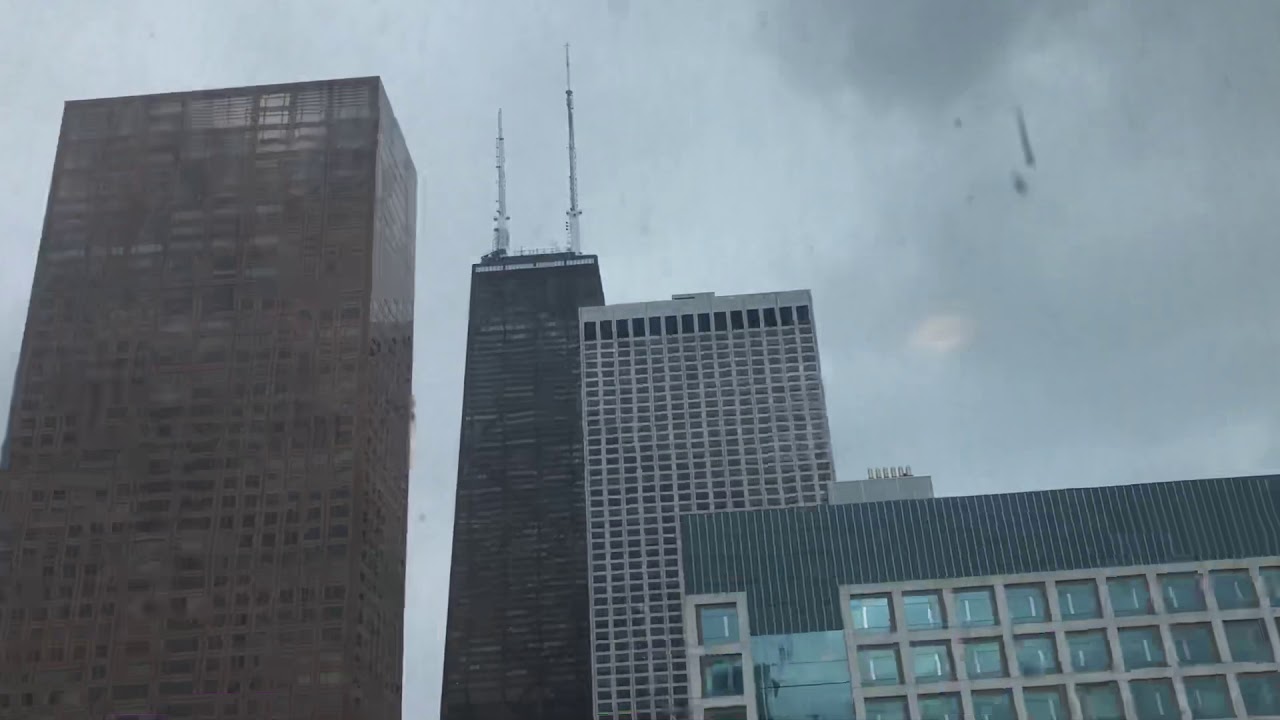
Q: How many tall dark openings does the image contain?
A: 14